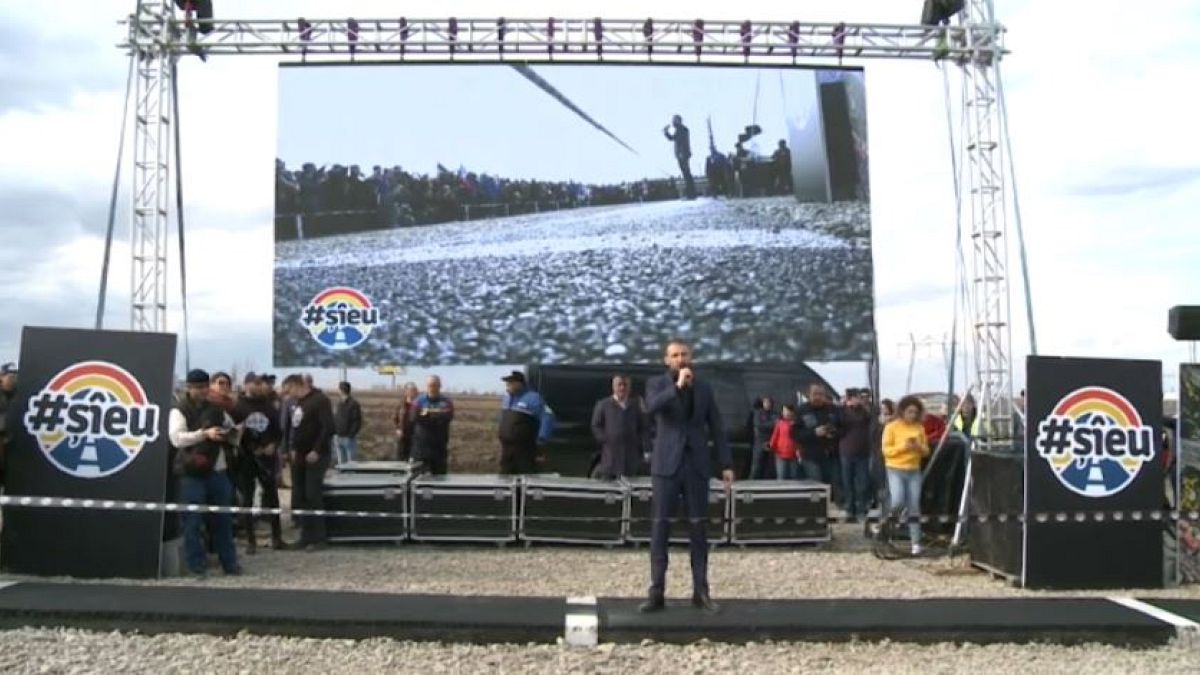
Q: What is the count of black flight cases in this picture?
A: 5